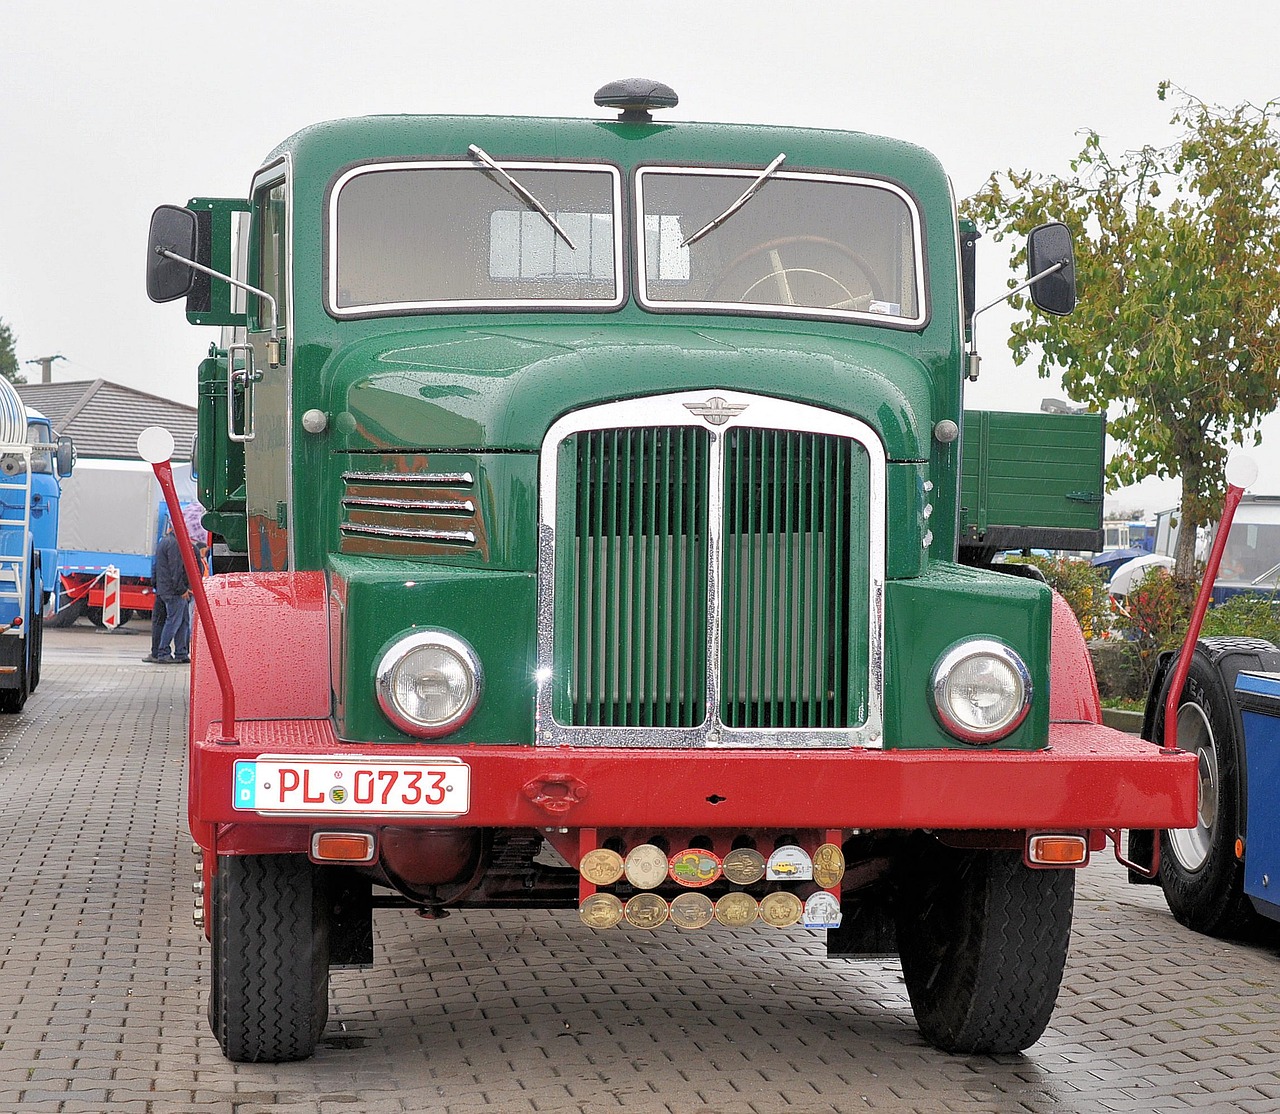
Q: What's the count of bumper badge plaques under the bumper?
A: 12